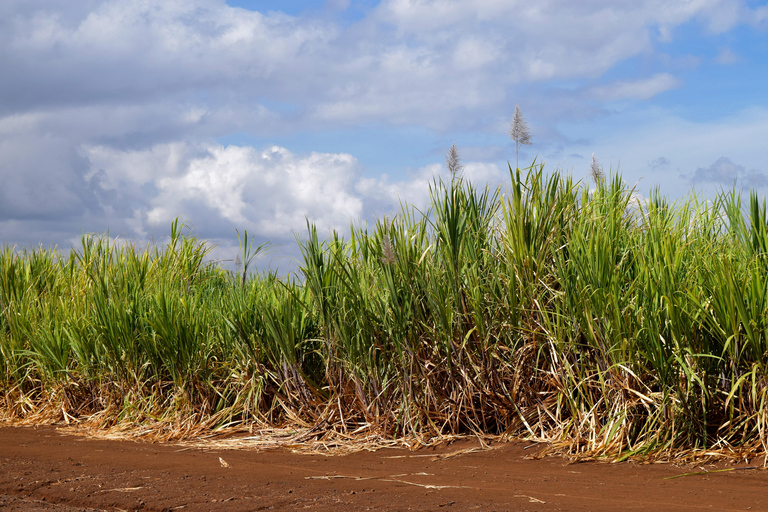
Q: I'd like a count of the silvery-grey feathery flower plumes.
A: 4